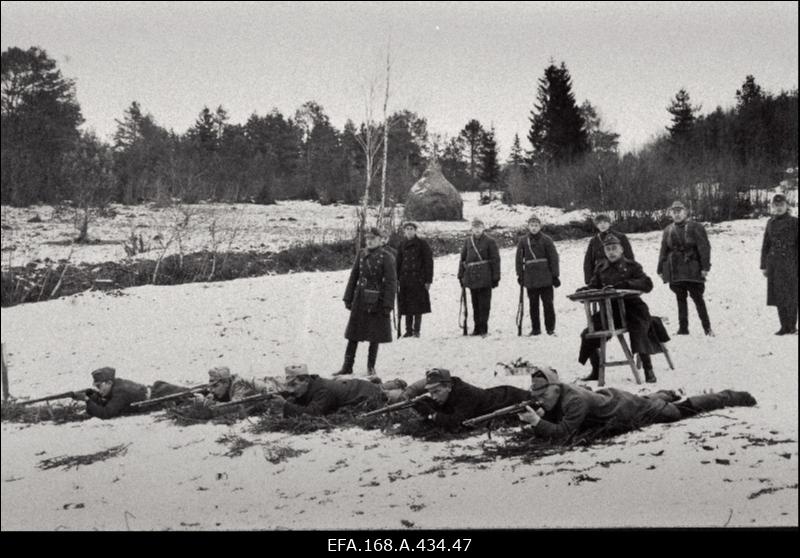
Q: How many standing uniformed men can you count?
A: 7